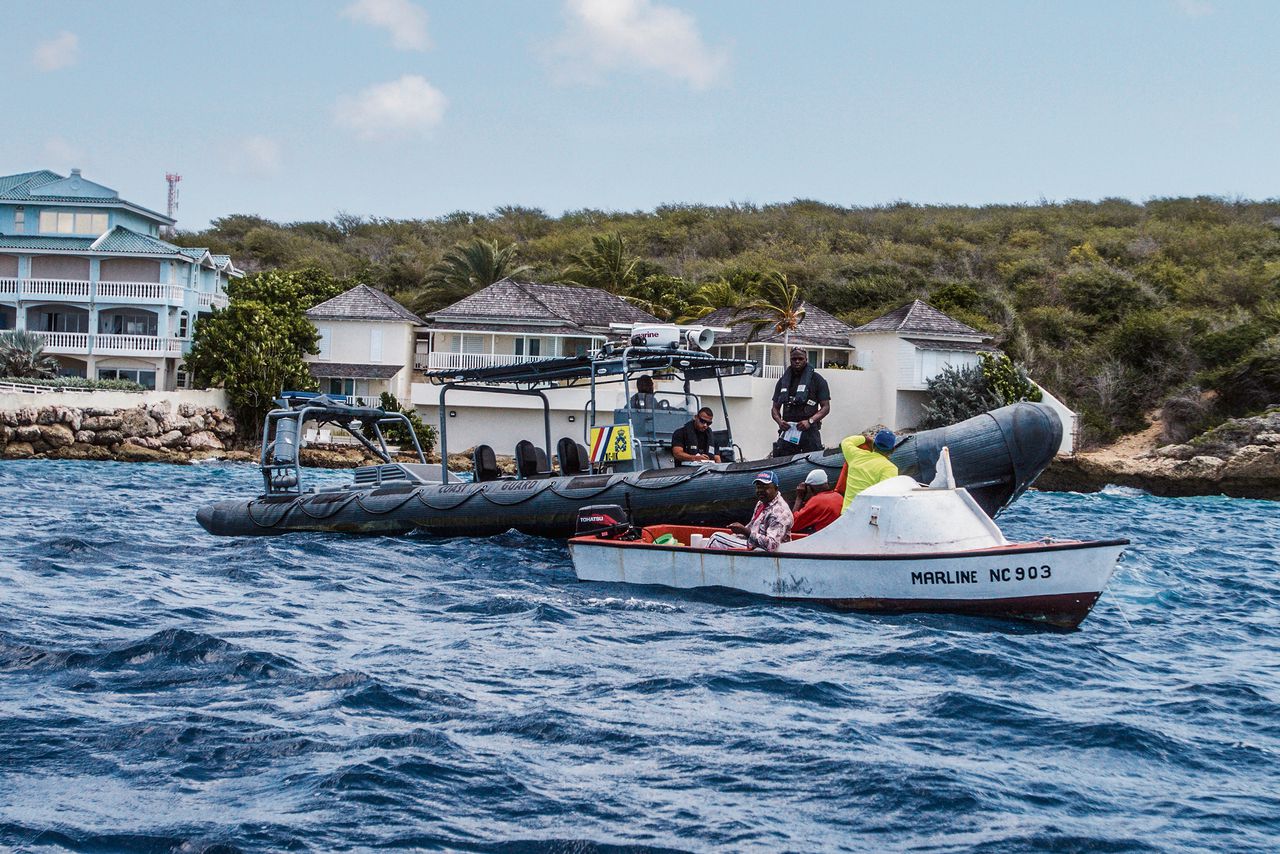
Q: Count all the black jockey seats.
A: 5